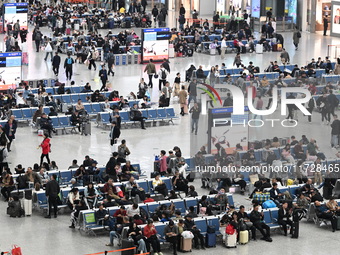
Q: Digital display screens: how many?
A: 4